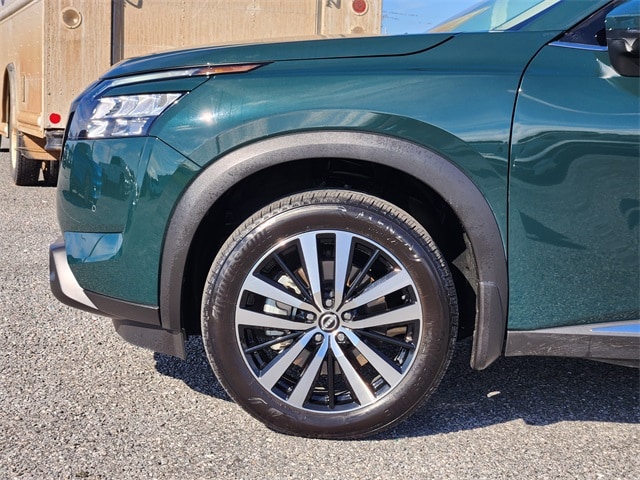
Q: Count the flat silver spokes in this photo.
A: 10